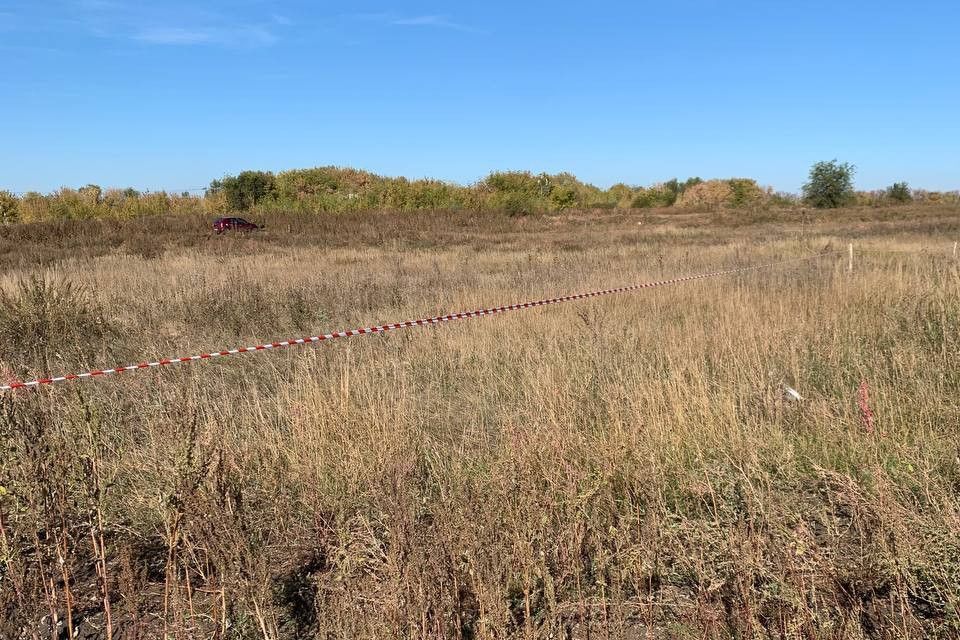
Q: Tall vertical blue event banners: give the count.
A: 0